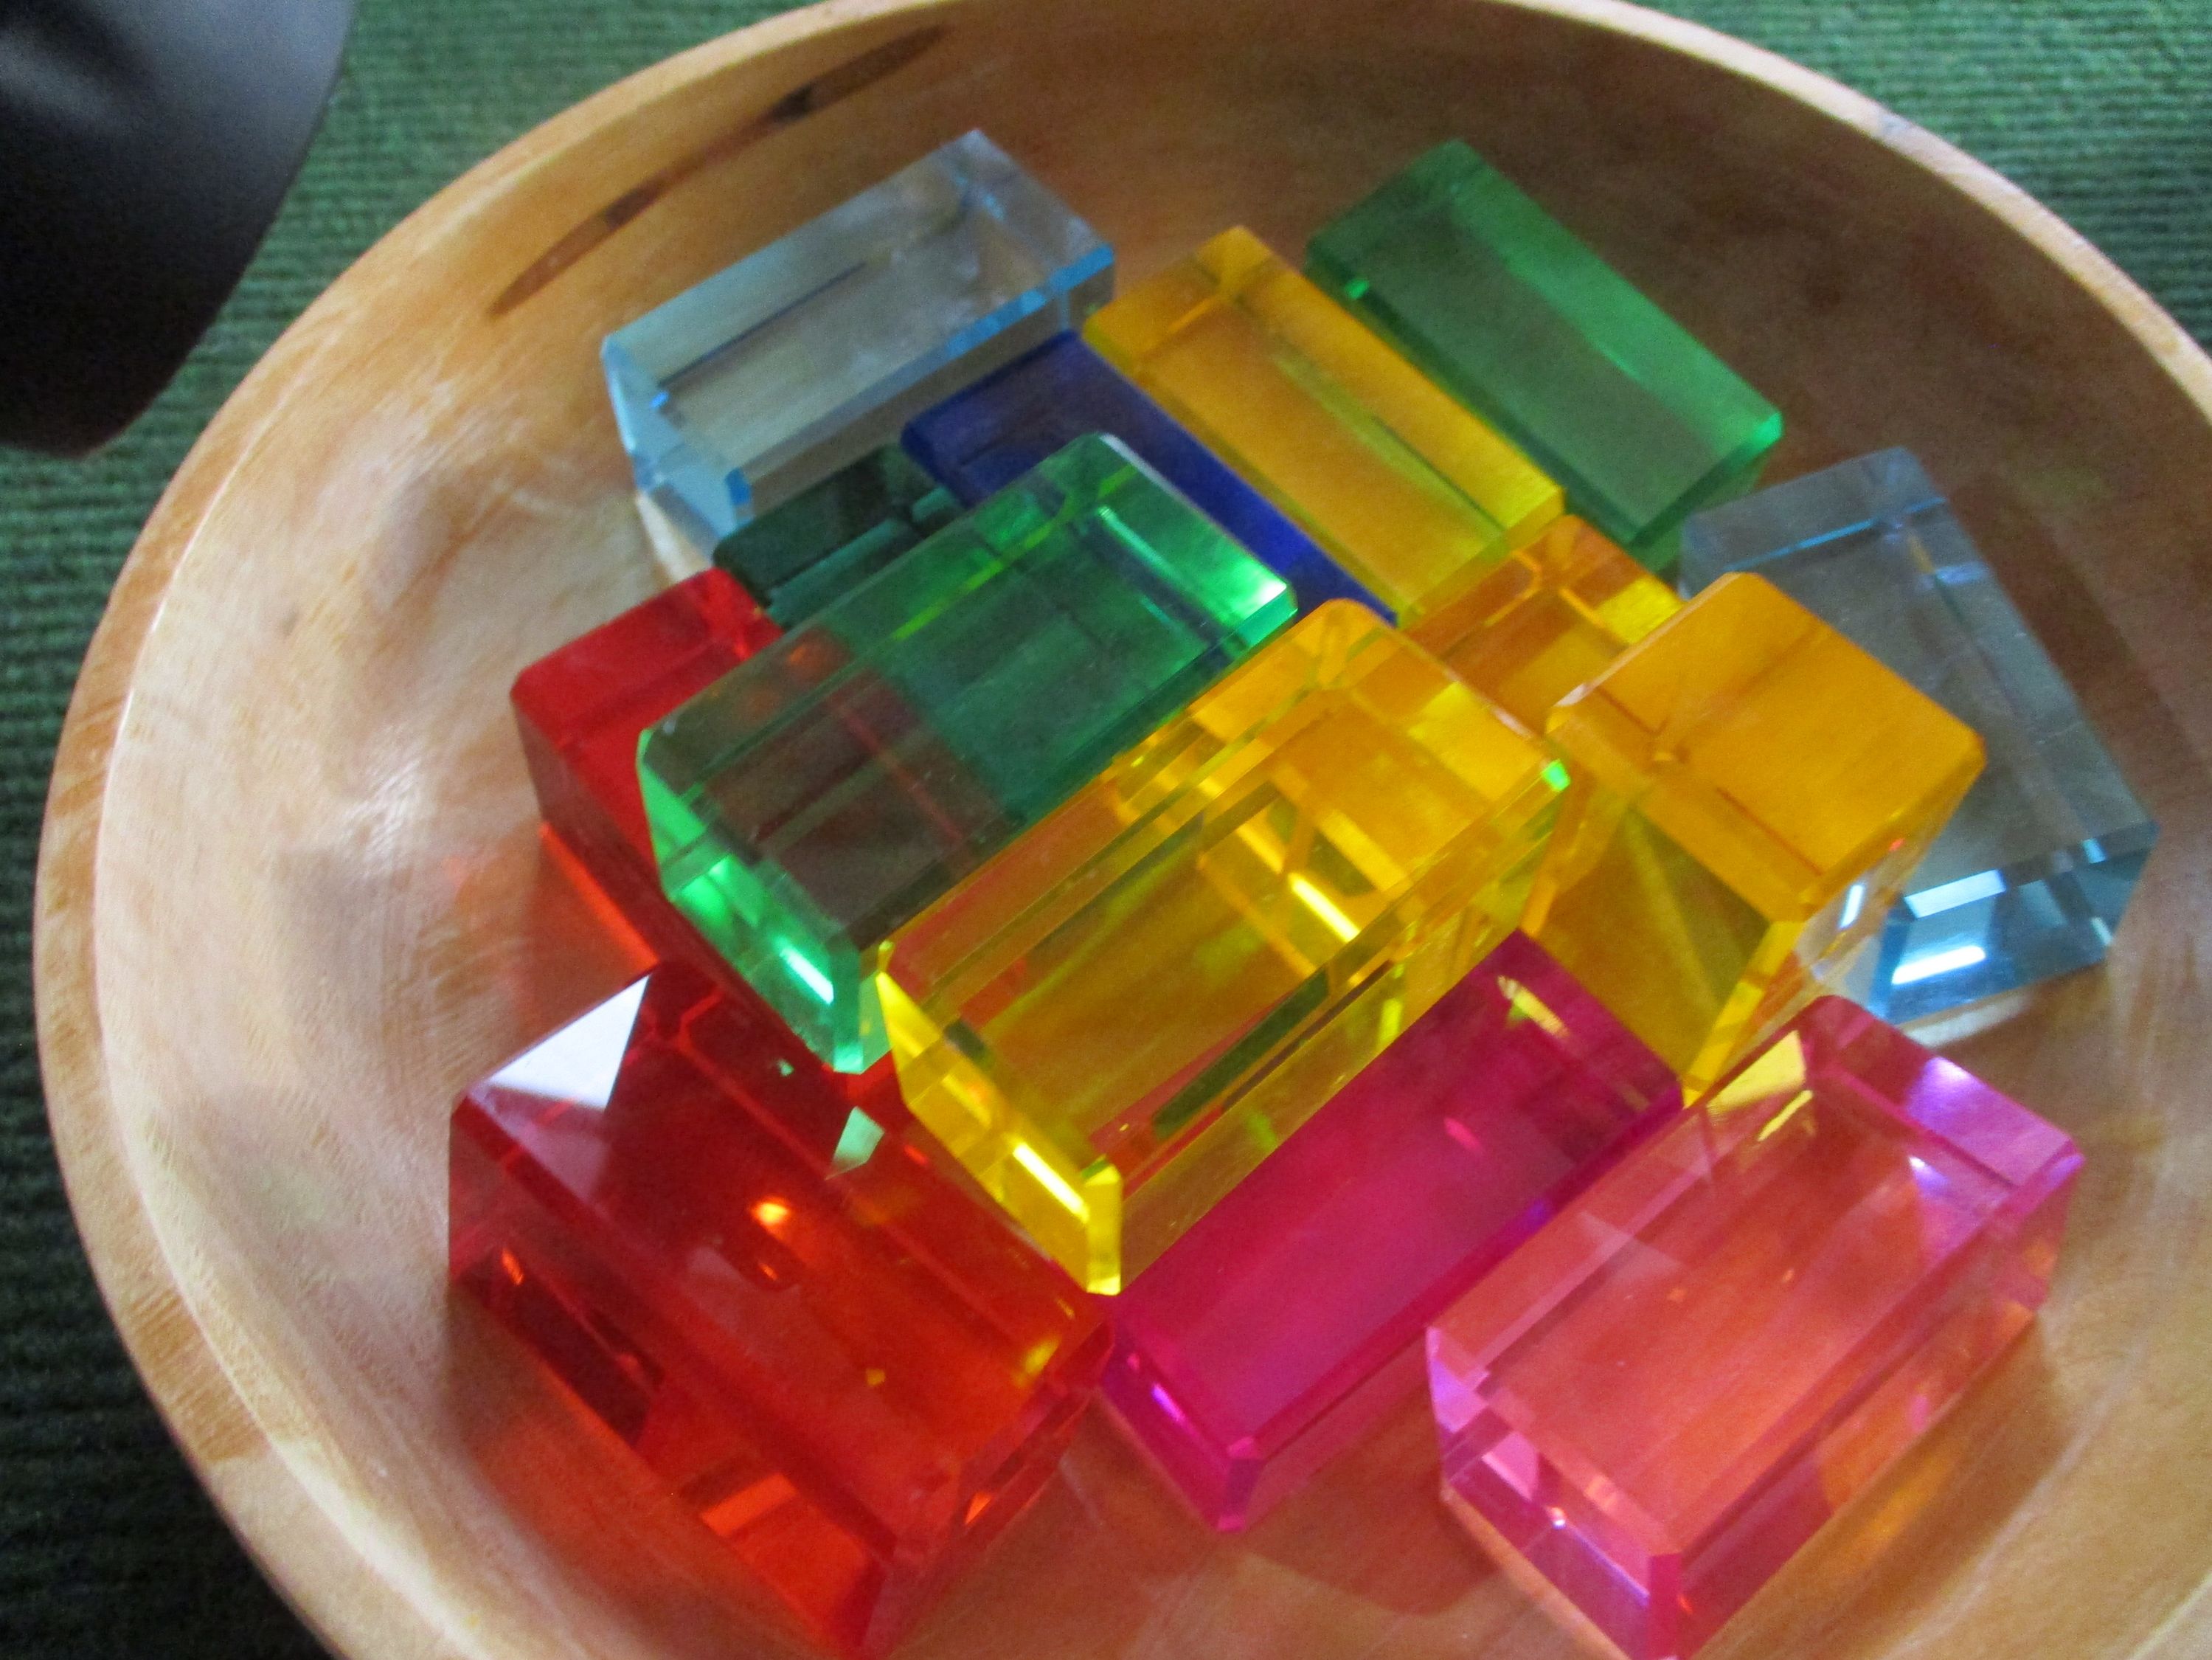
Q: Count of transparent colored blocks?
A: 14